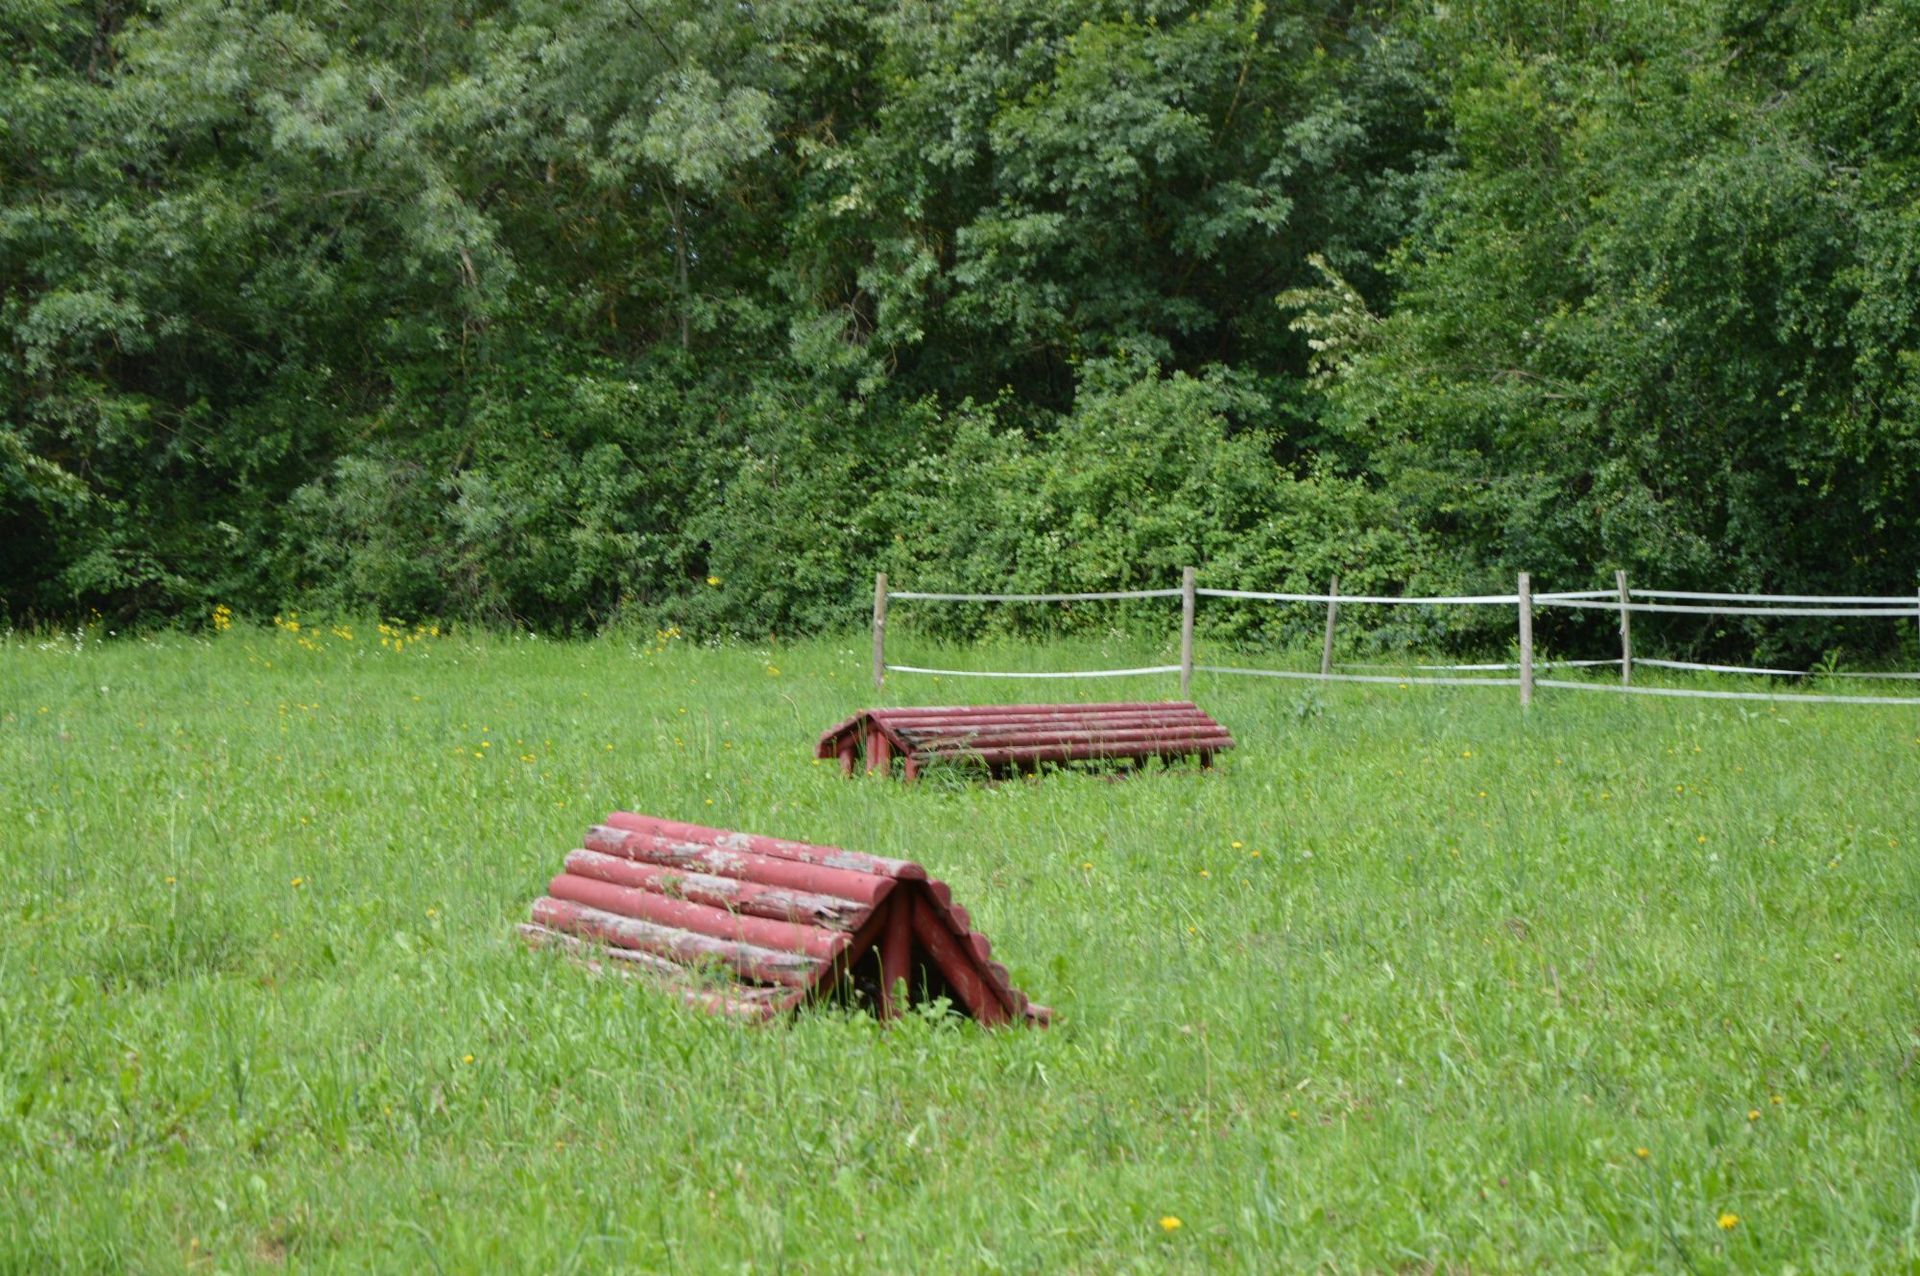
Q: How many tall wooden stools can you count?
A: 0